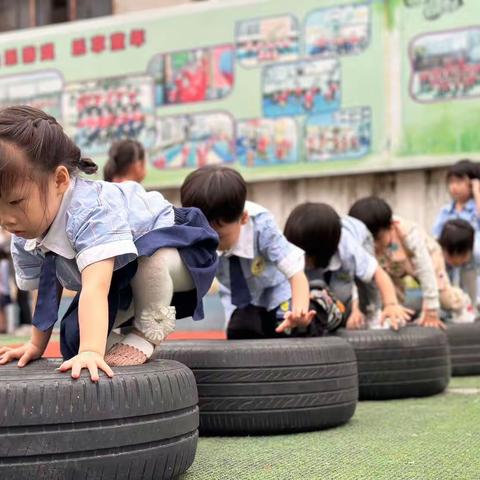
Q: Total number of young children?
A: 7